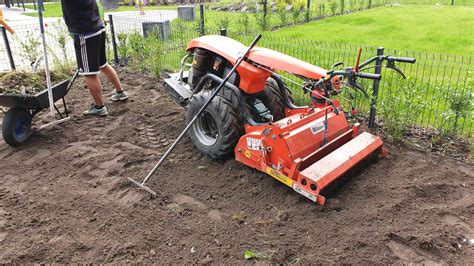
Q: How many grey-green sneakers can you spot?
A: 2